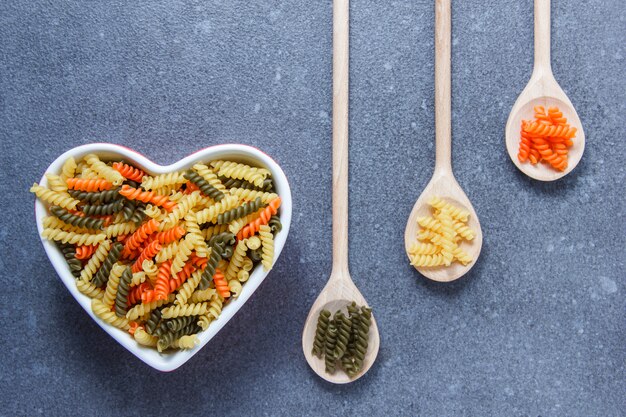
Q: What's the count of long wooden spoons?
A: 3